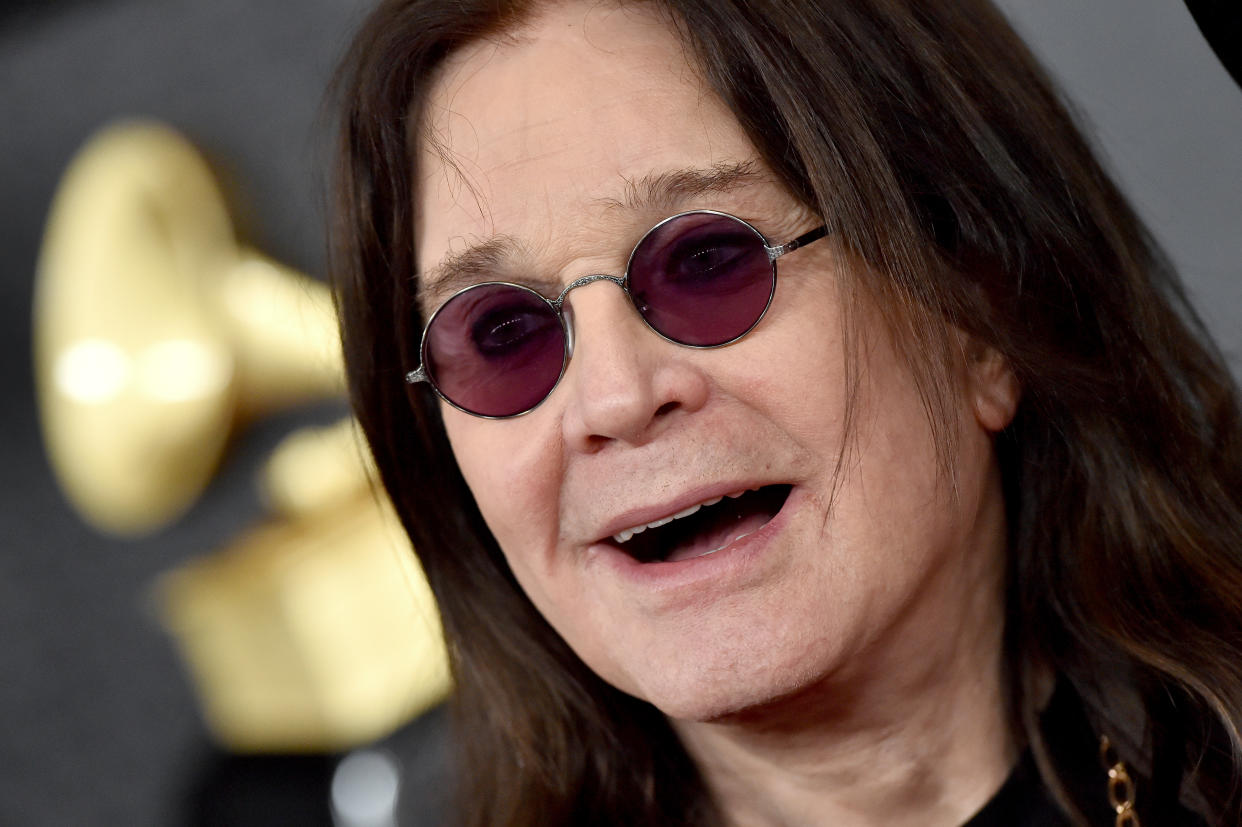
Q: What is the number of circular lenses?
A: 2